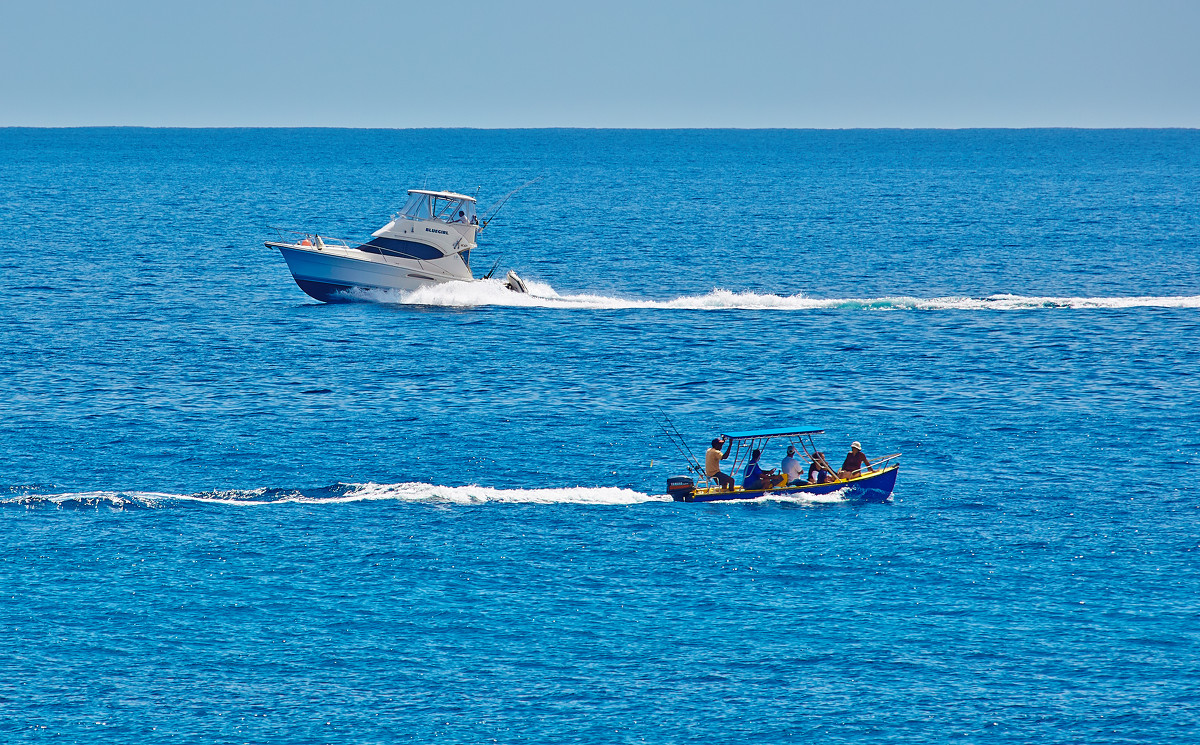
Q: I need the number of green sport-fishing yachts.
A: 0